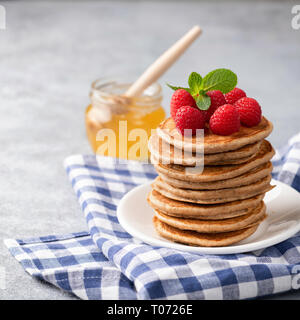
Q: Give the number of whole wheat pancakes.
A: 8